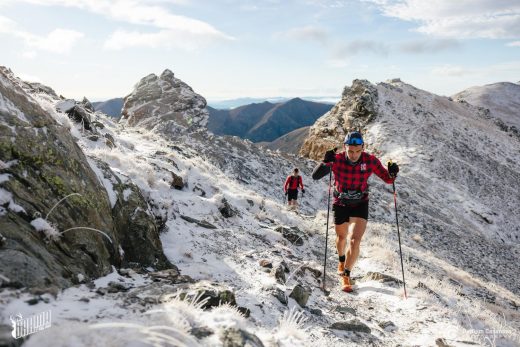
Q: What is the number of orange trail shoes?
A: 2